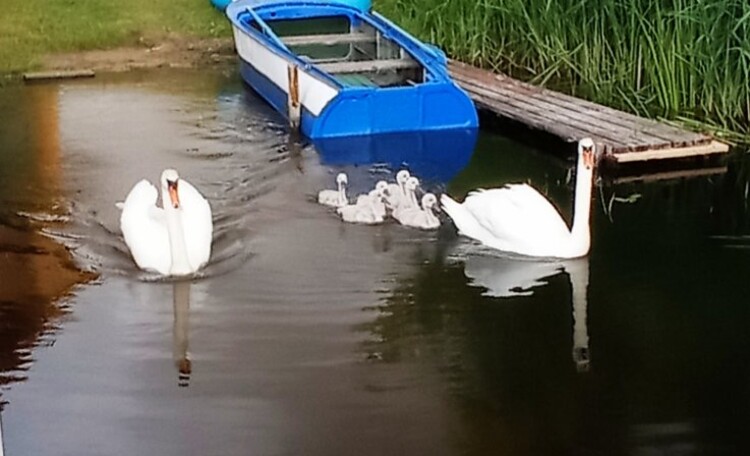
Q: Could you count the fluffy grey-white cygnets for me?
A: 6